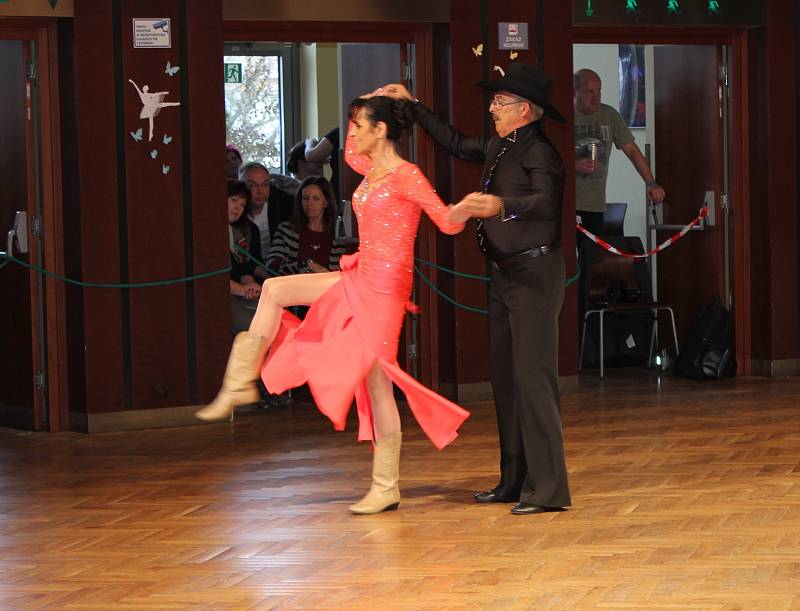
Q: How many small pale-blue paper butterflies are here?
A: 5